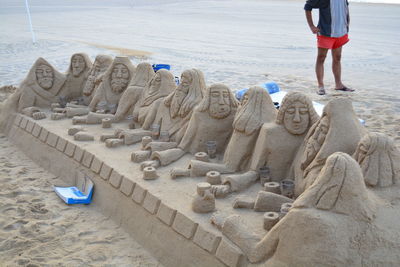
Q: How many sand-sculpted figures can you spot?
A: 13